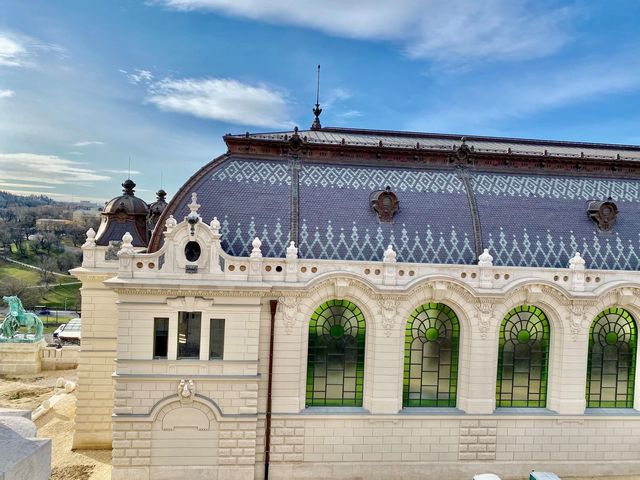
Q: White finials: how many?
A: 10